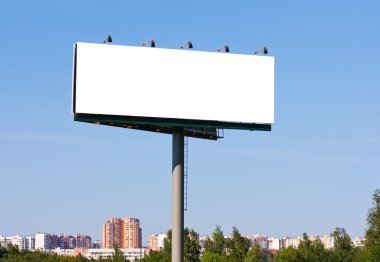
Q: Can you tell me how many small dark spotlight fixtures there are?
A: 5